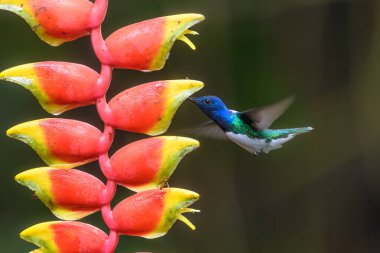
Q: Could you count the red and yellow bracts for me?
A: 9